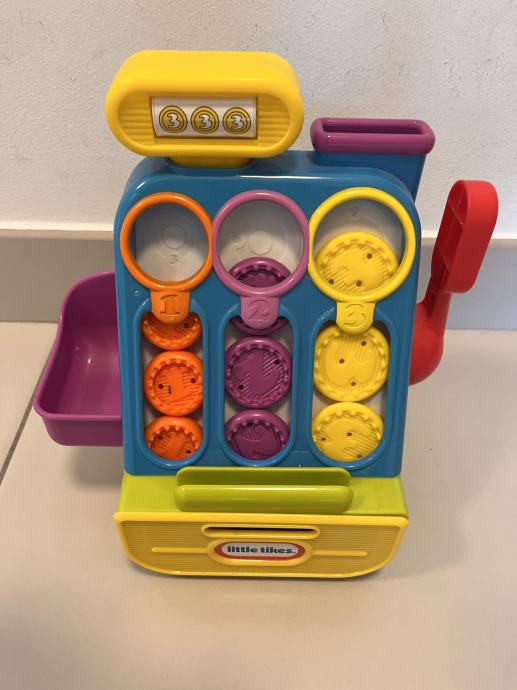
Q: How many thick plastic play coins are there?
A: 9